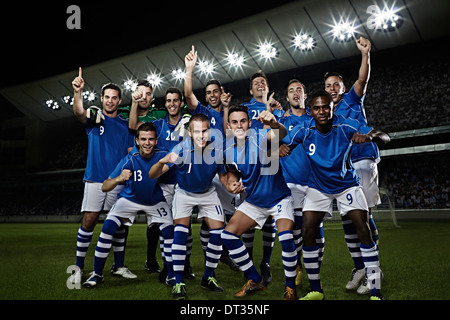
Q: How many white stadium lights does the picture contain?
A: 12